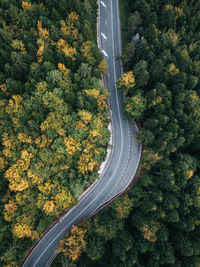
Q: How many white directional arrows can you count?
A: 3